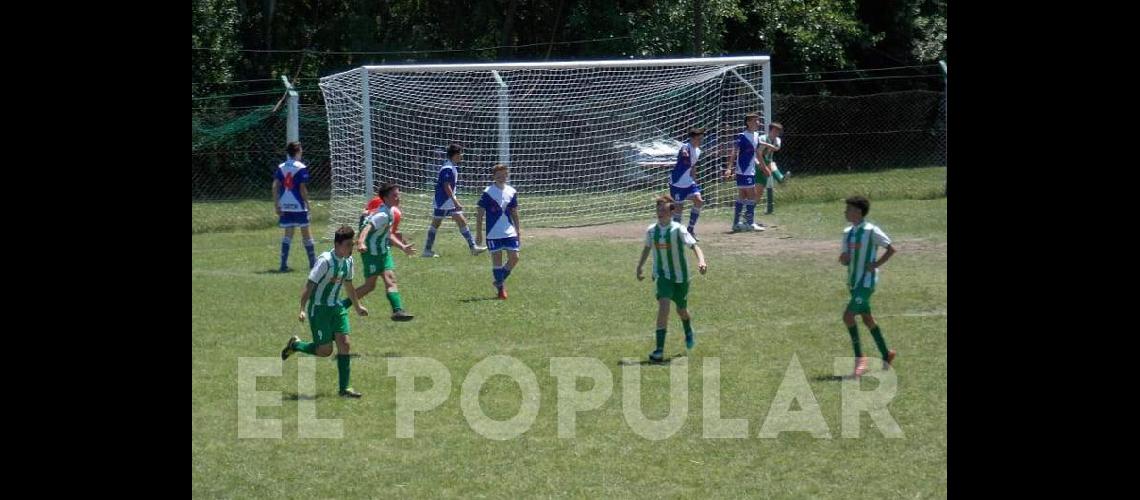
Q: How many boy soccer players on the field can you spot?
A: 11